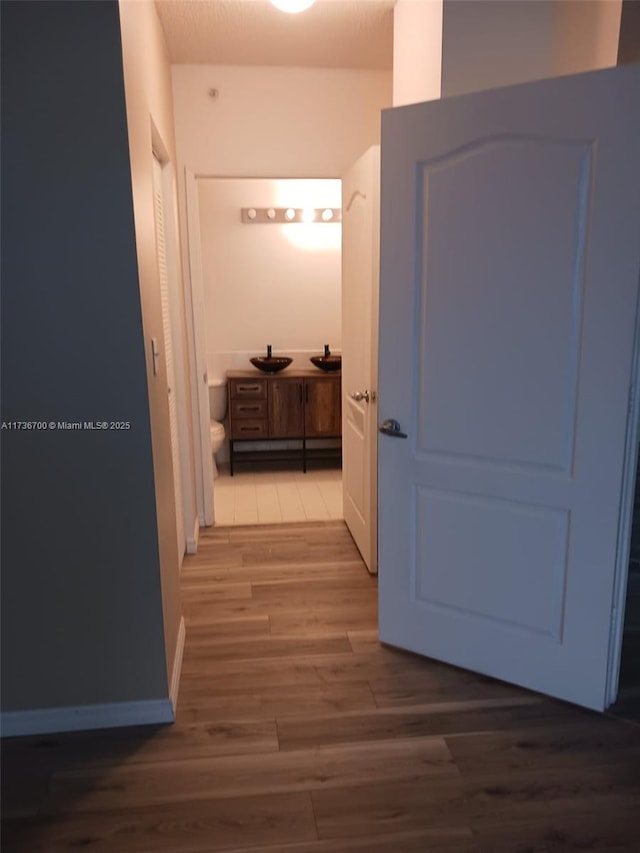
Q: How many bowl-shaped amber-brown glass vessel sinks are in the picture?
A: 2